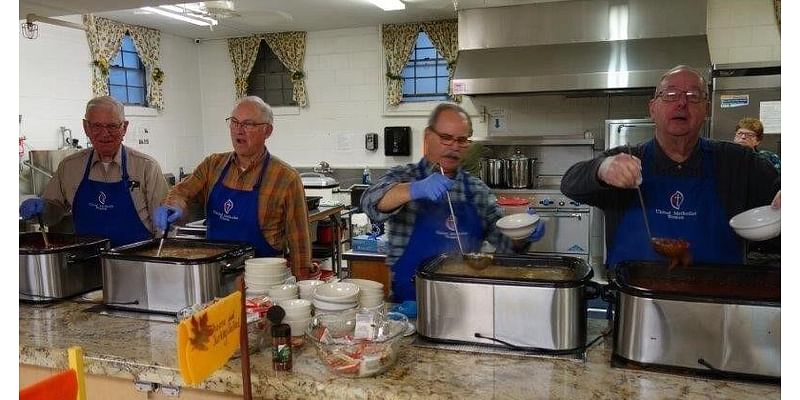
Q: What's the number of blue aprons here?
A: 4